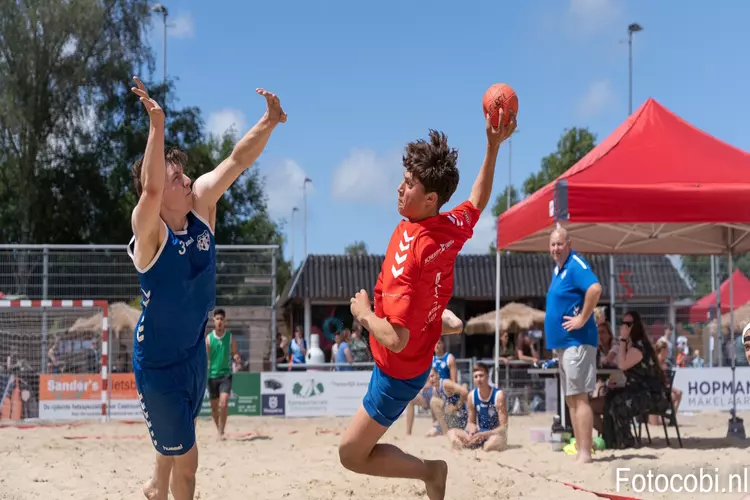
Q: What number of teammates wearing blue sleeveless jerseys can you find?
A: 4